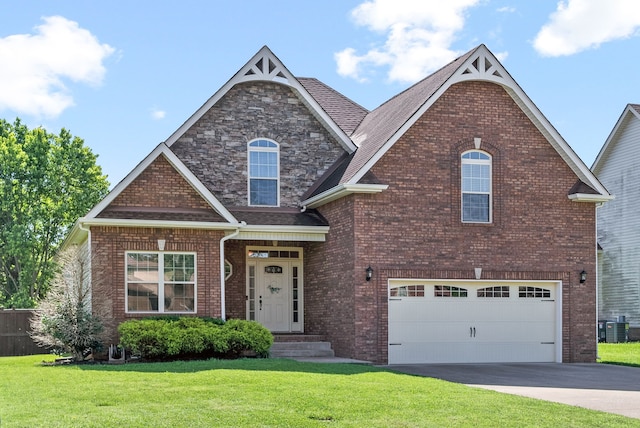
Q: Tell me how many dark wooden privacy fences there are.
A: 1